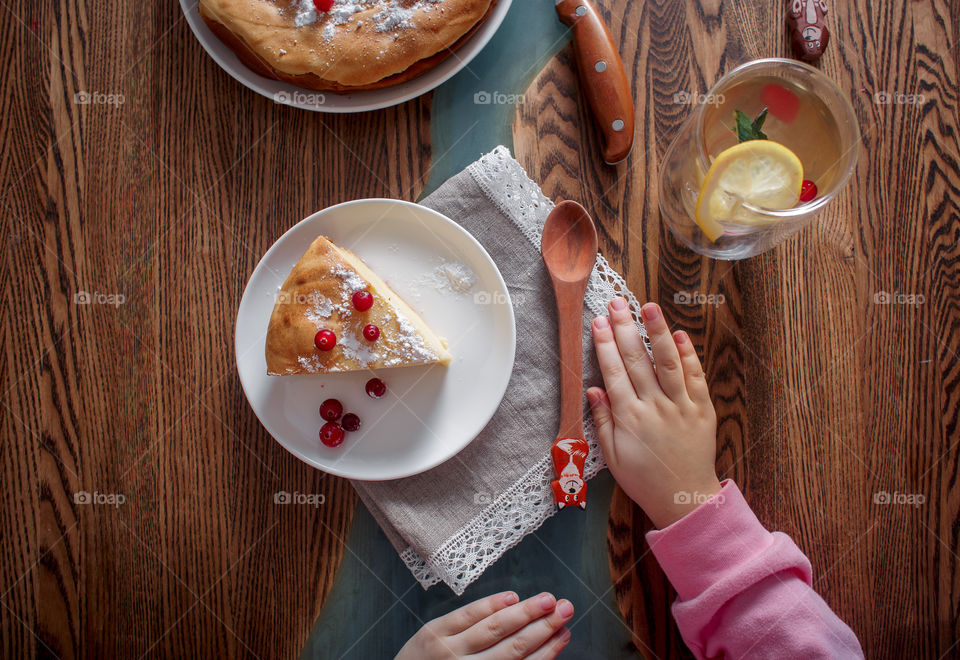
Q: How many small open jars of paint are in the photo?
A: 0